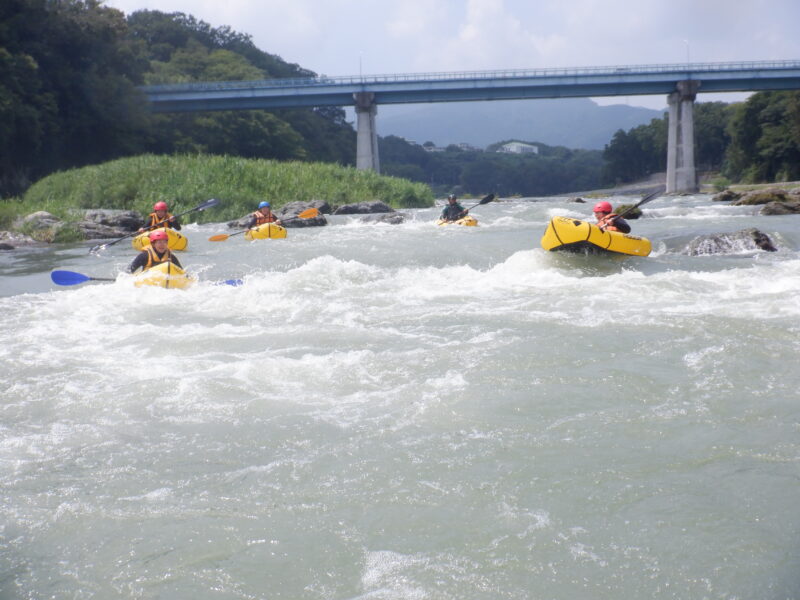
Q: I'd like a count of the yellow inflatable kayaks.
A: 5